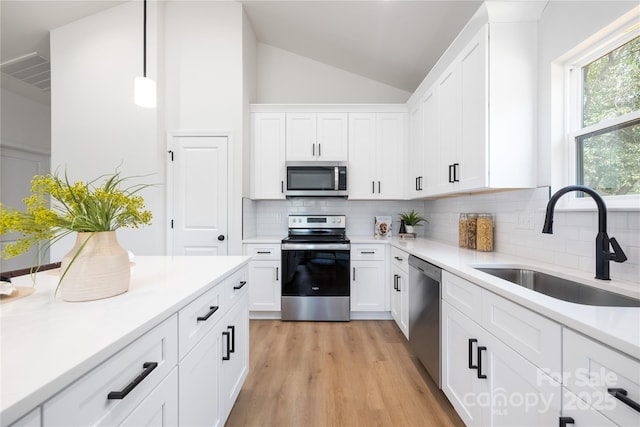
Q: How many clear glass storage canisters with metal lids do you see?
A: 3